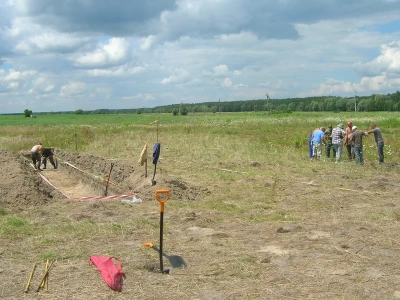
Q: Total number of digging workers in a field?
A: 2